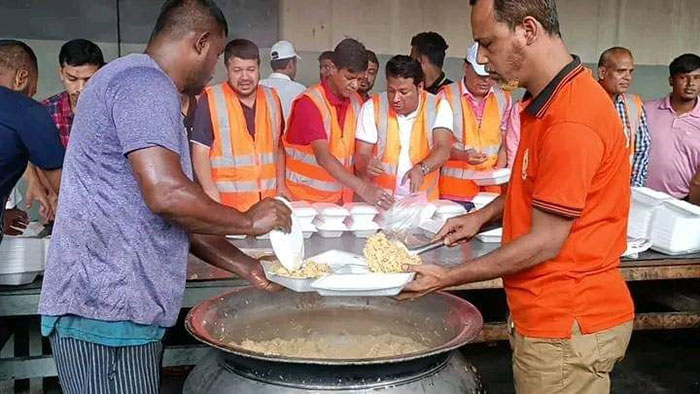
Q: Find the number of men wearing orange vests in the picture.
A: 5